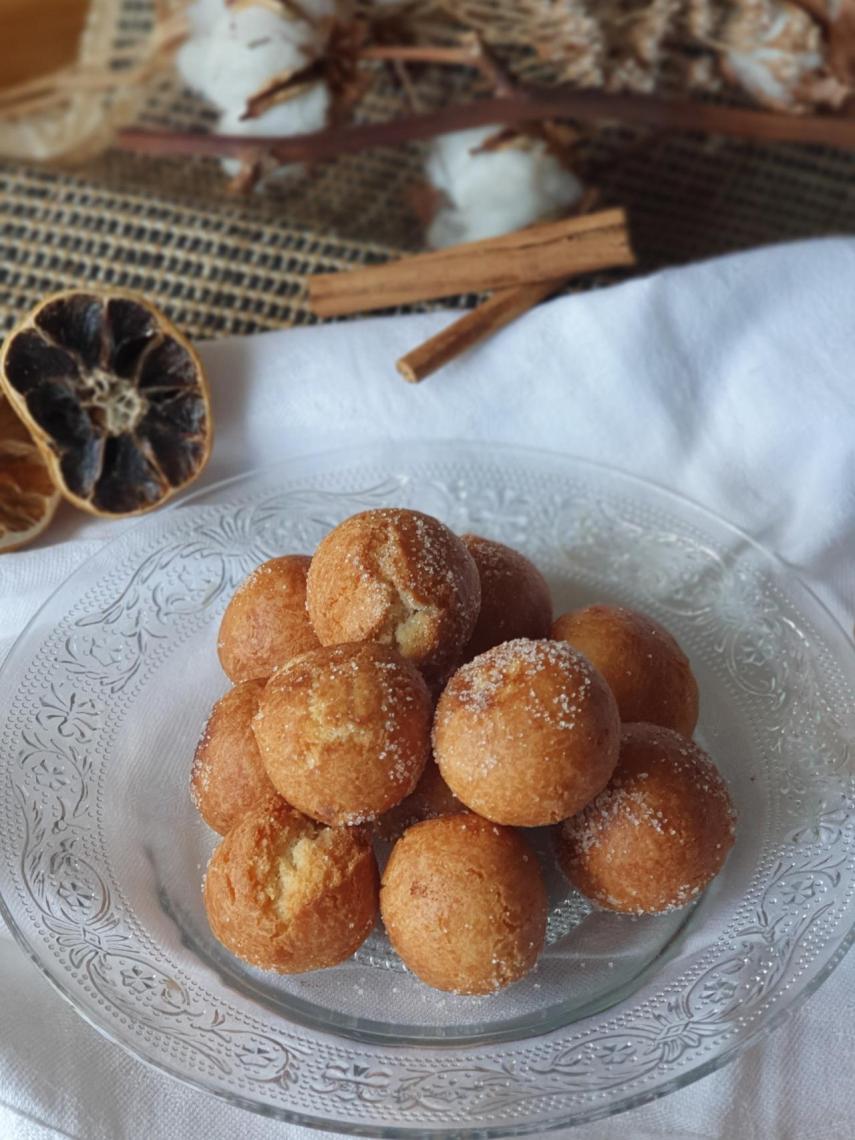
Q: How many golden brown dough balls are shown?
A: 11